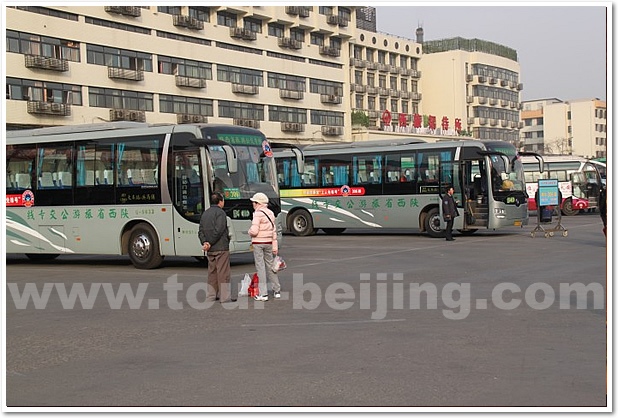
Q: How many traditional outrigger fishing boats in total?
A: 0